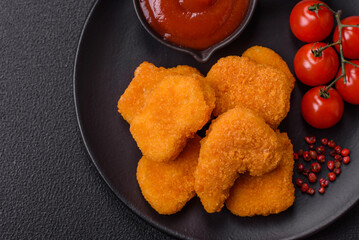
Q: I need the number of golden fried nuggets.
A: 7